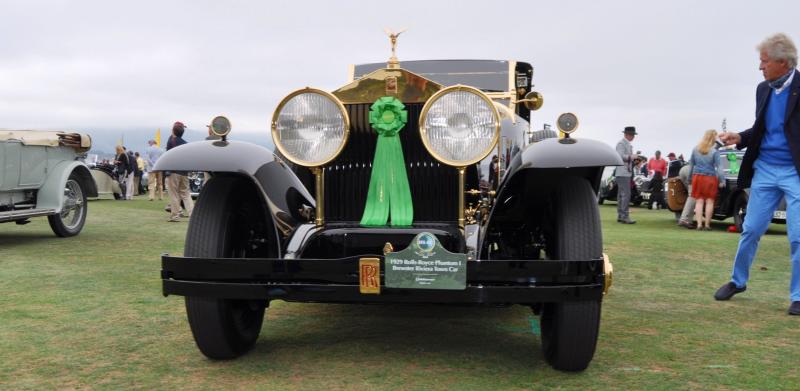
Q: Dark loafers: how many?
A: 2